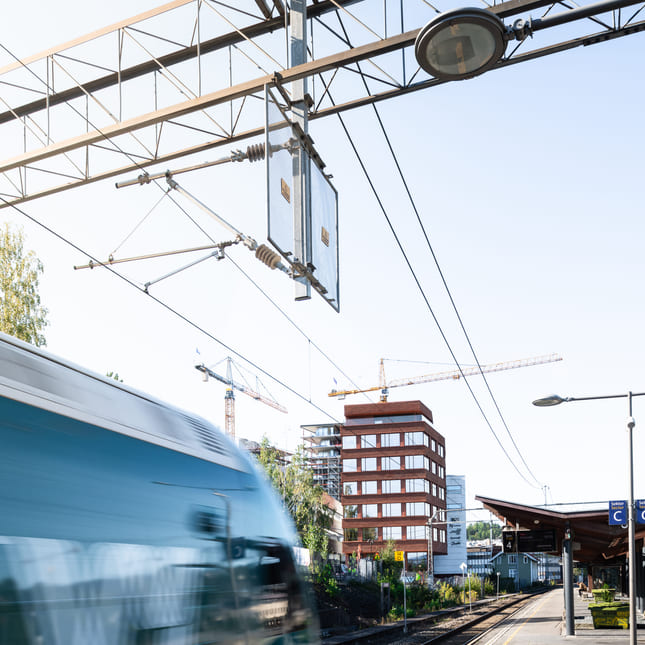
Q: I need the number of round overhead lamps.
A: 2